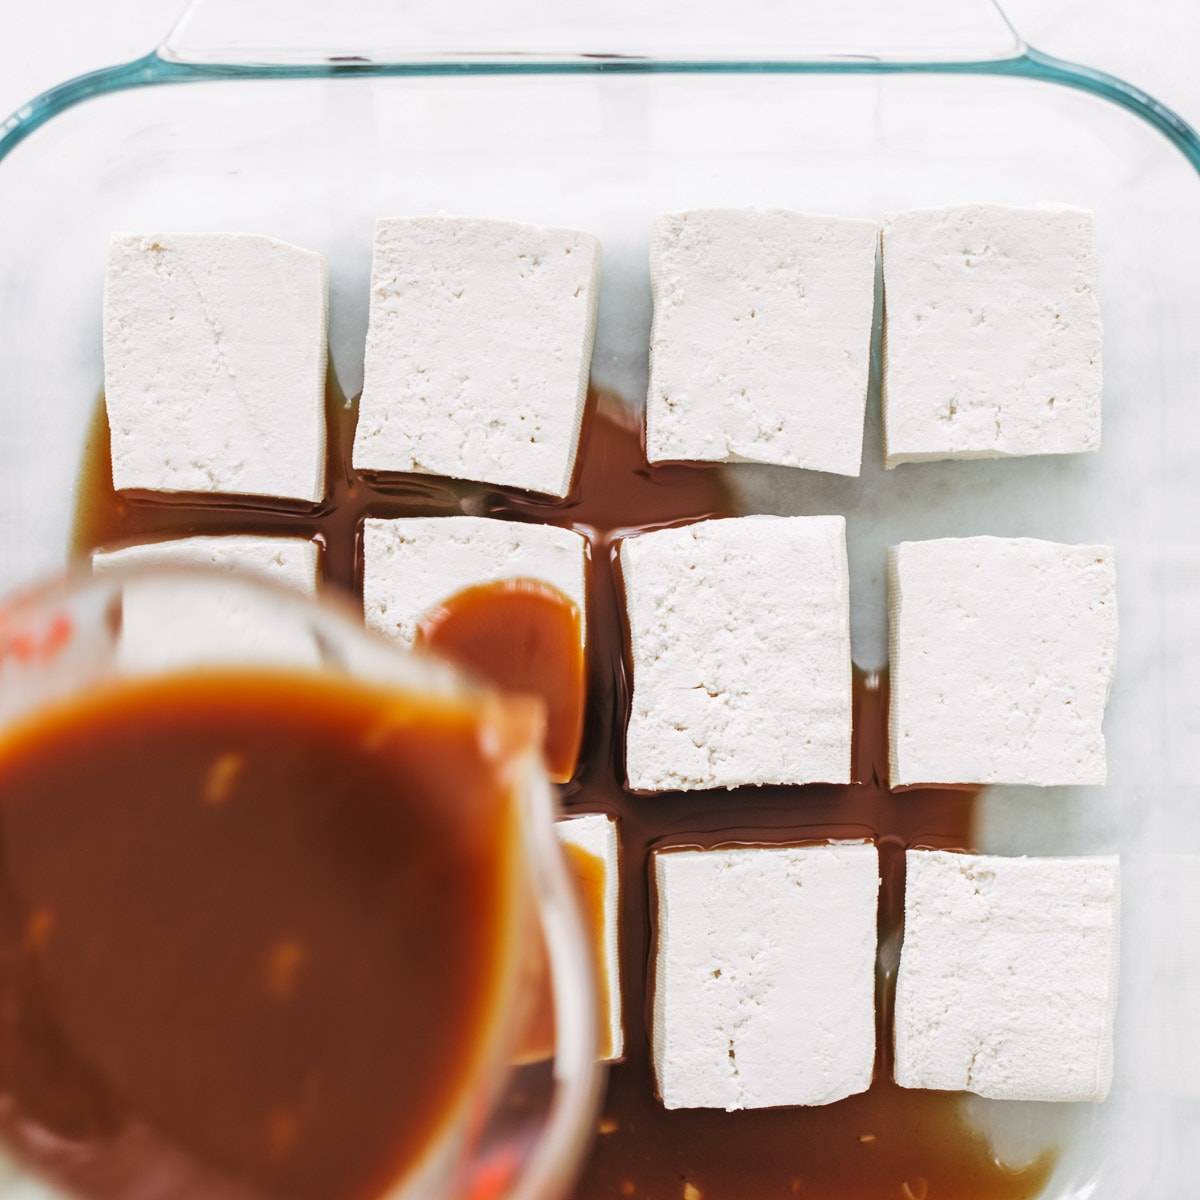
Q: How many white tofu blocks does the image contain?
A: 11